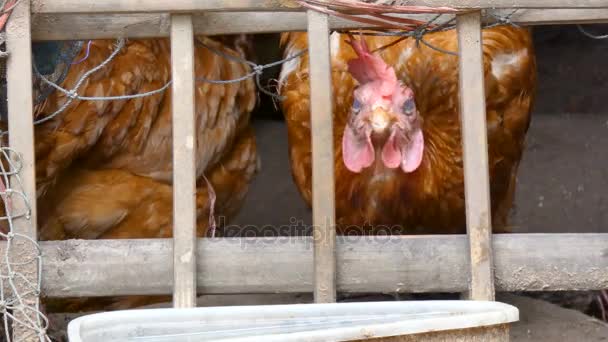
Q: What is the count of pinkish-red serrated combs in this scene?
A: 1